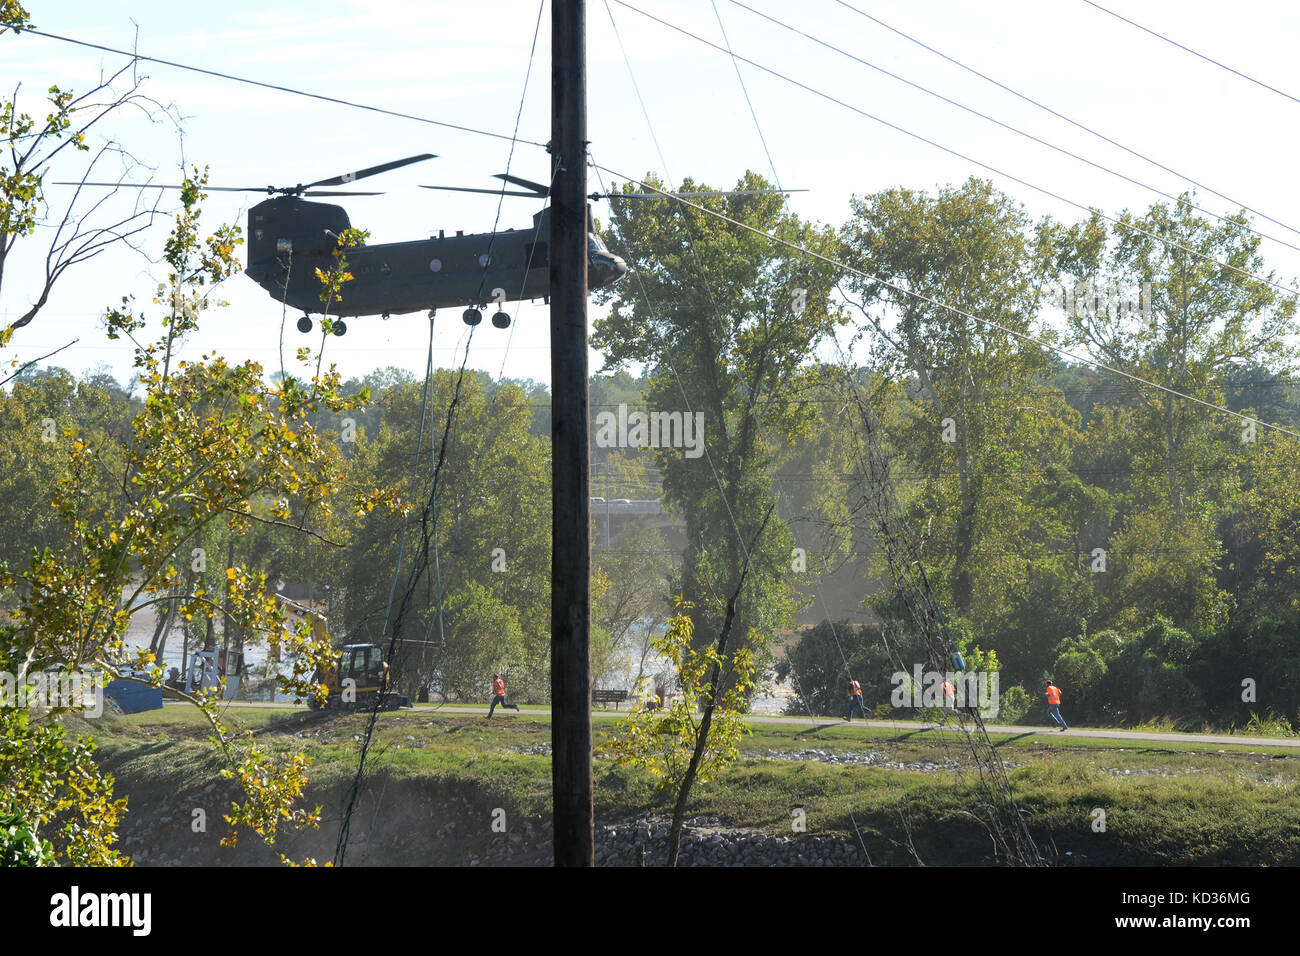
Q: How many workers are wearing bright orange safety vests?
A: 4